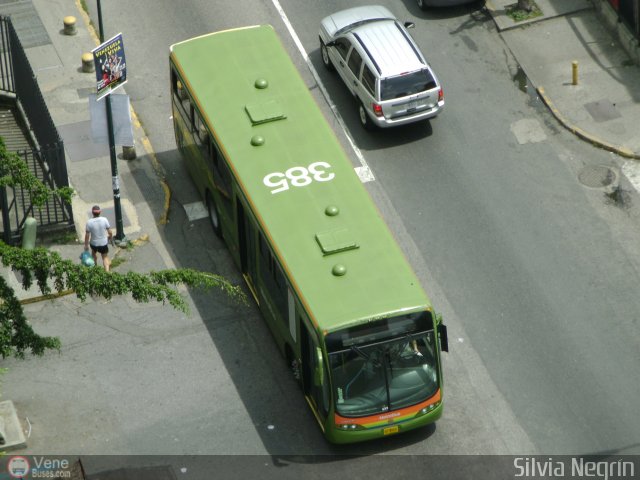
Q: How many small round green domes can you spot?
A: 4